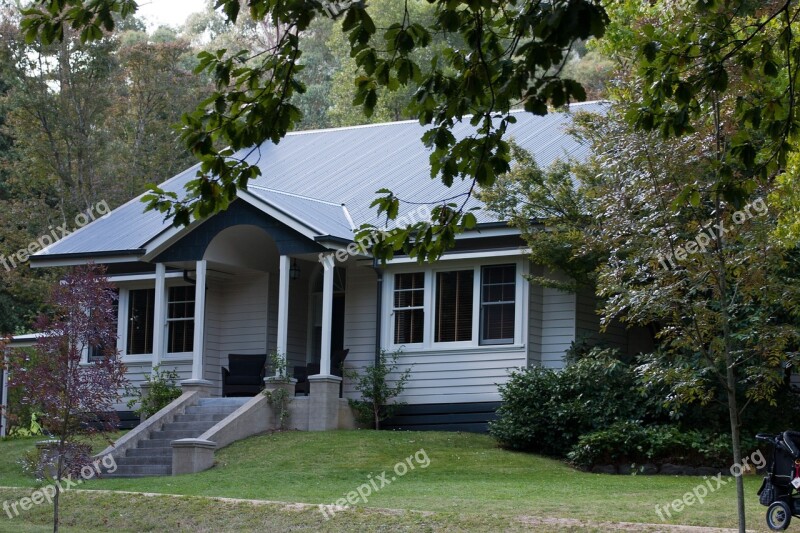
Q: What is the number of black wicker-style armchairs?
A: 2